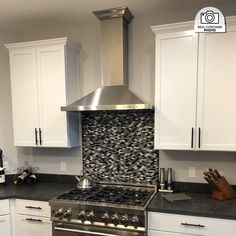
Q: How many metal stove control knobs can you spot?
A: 8